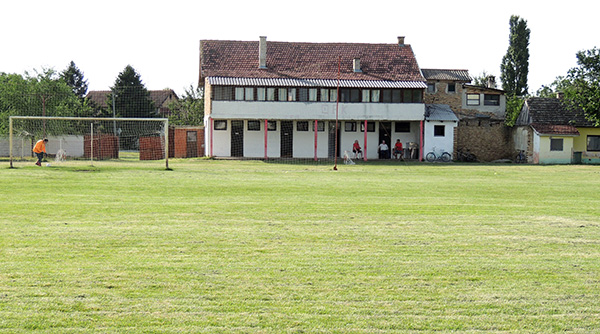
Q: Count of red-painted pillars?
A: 5